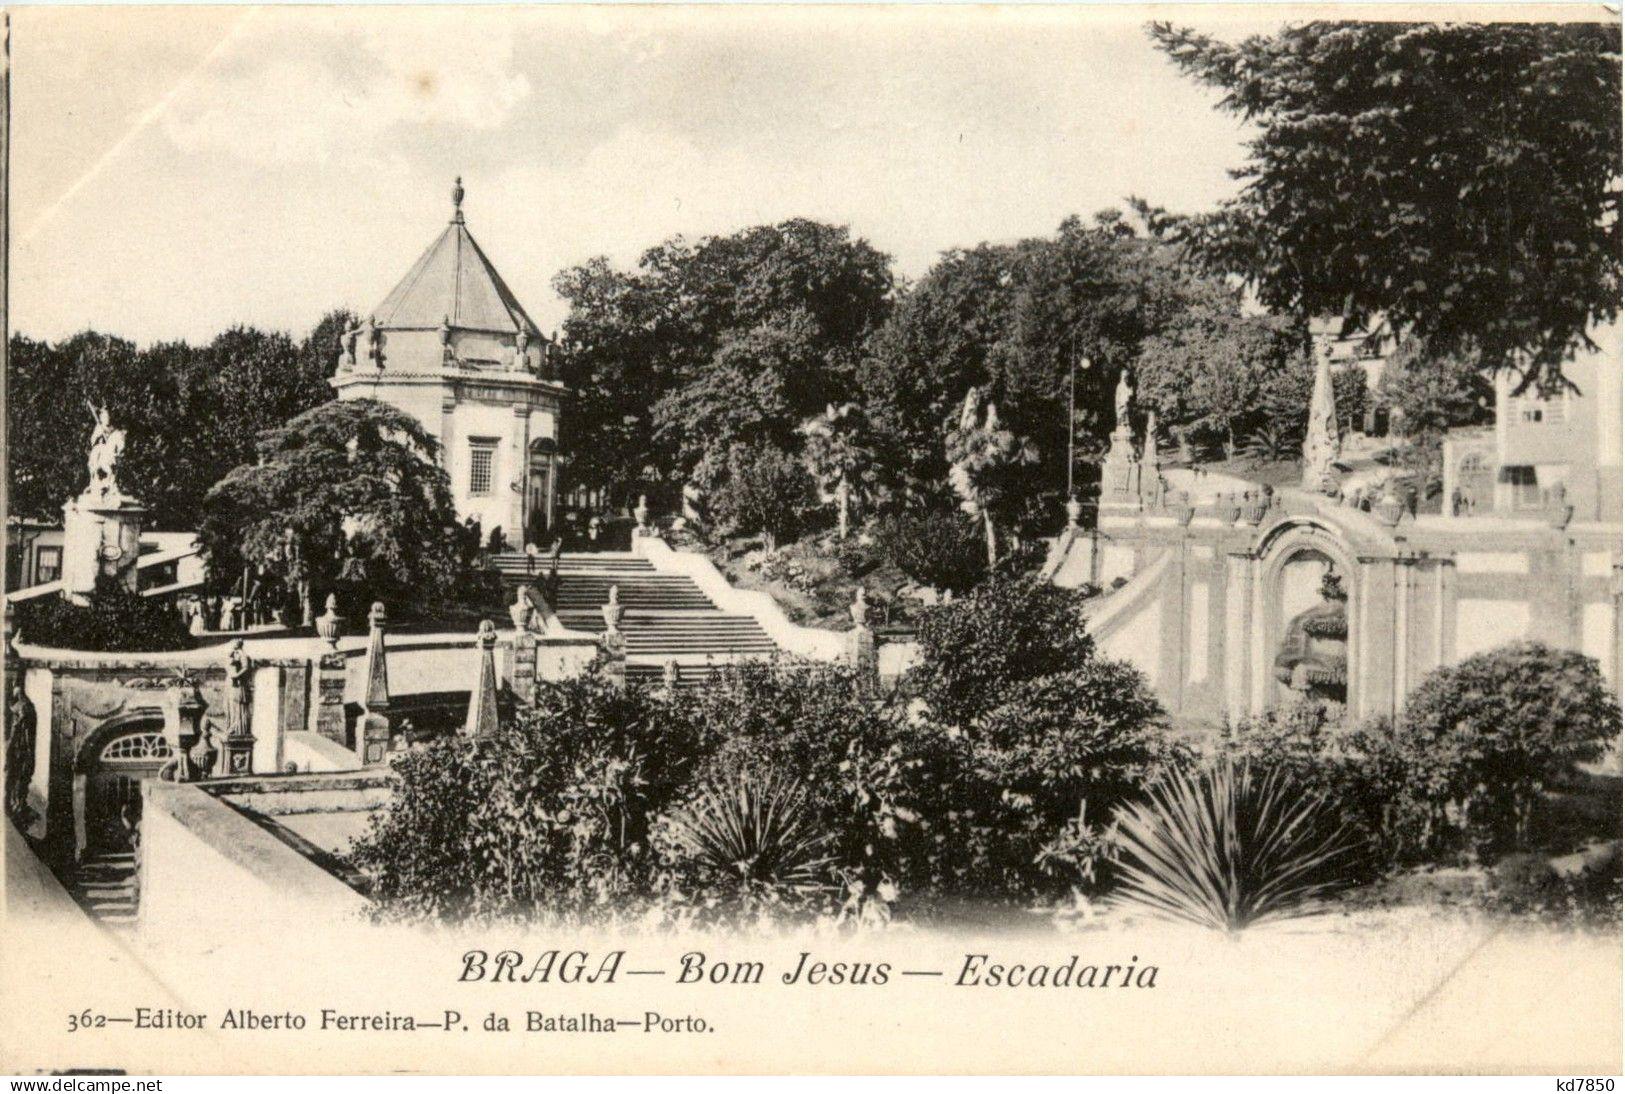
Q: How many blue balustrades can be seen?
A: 0